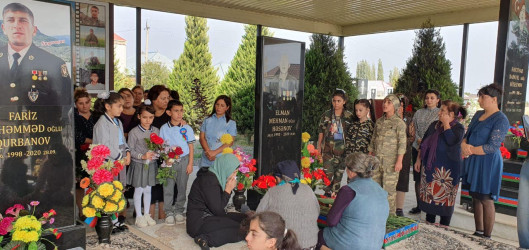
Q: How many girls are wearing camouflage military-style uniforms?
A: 3